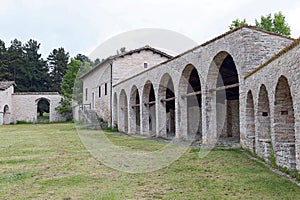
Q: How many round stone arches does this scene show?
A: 12